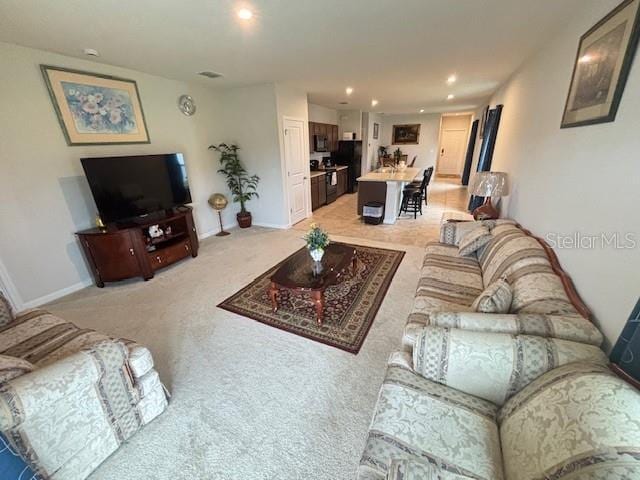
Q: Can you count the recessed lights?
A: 6